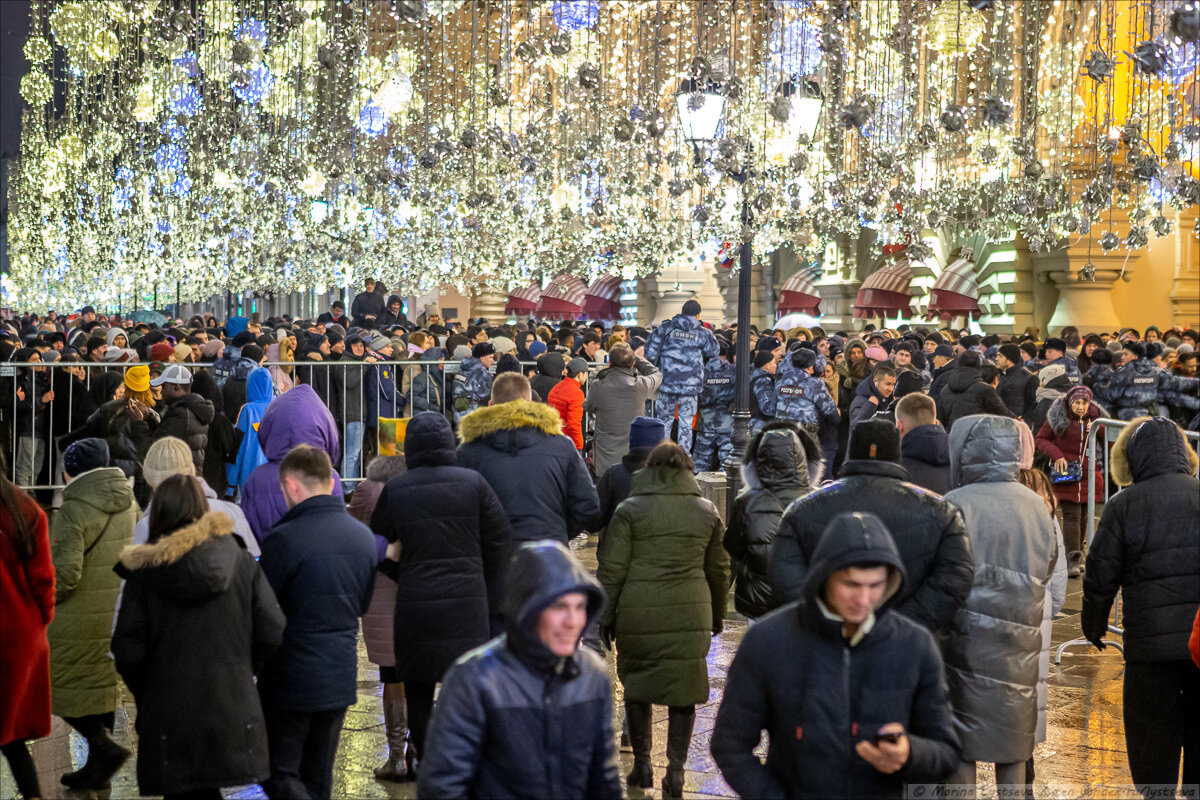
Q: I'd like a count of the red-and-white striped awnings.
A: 6